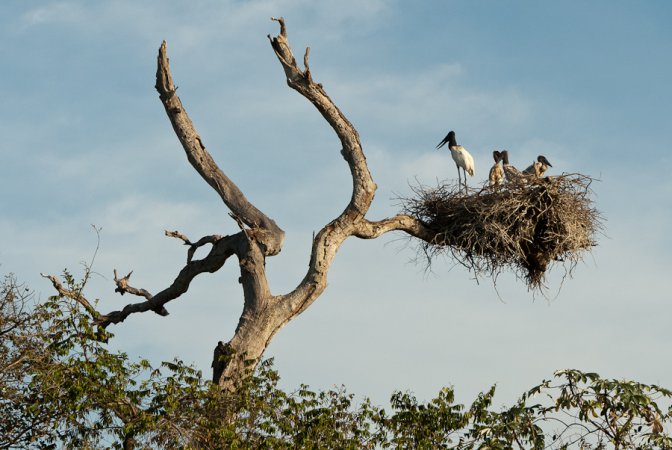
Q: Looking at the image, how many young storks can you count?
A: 3